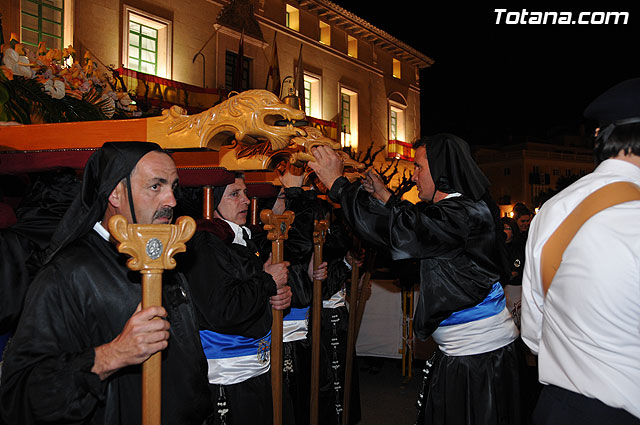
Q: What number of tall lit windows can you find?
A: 5